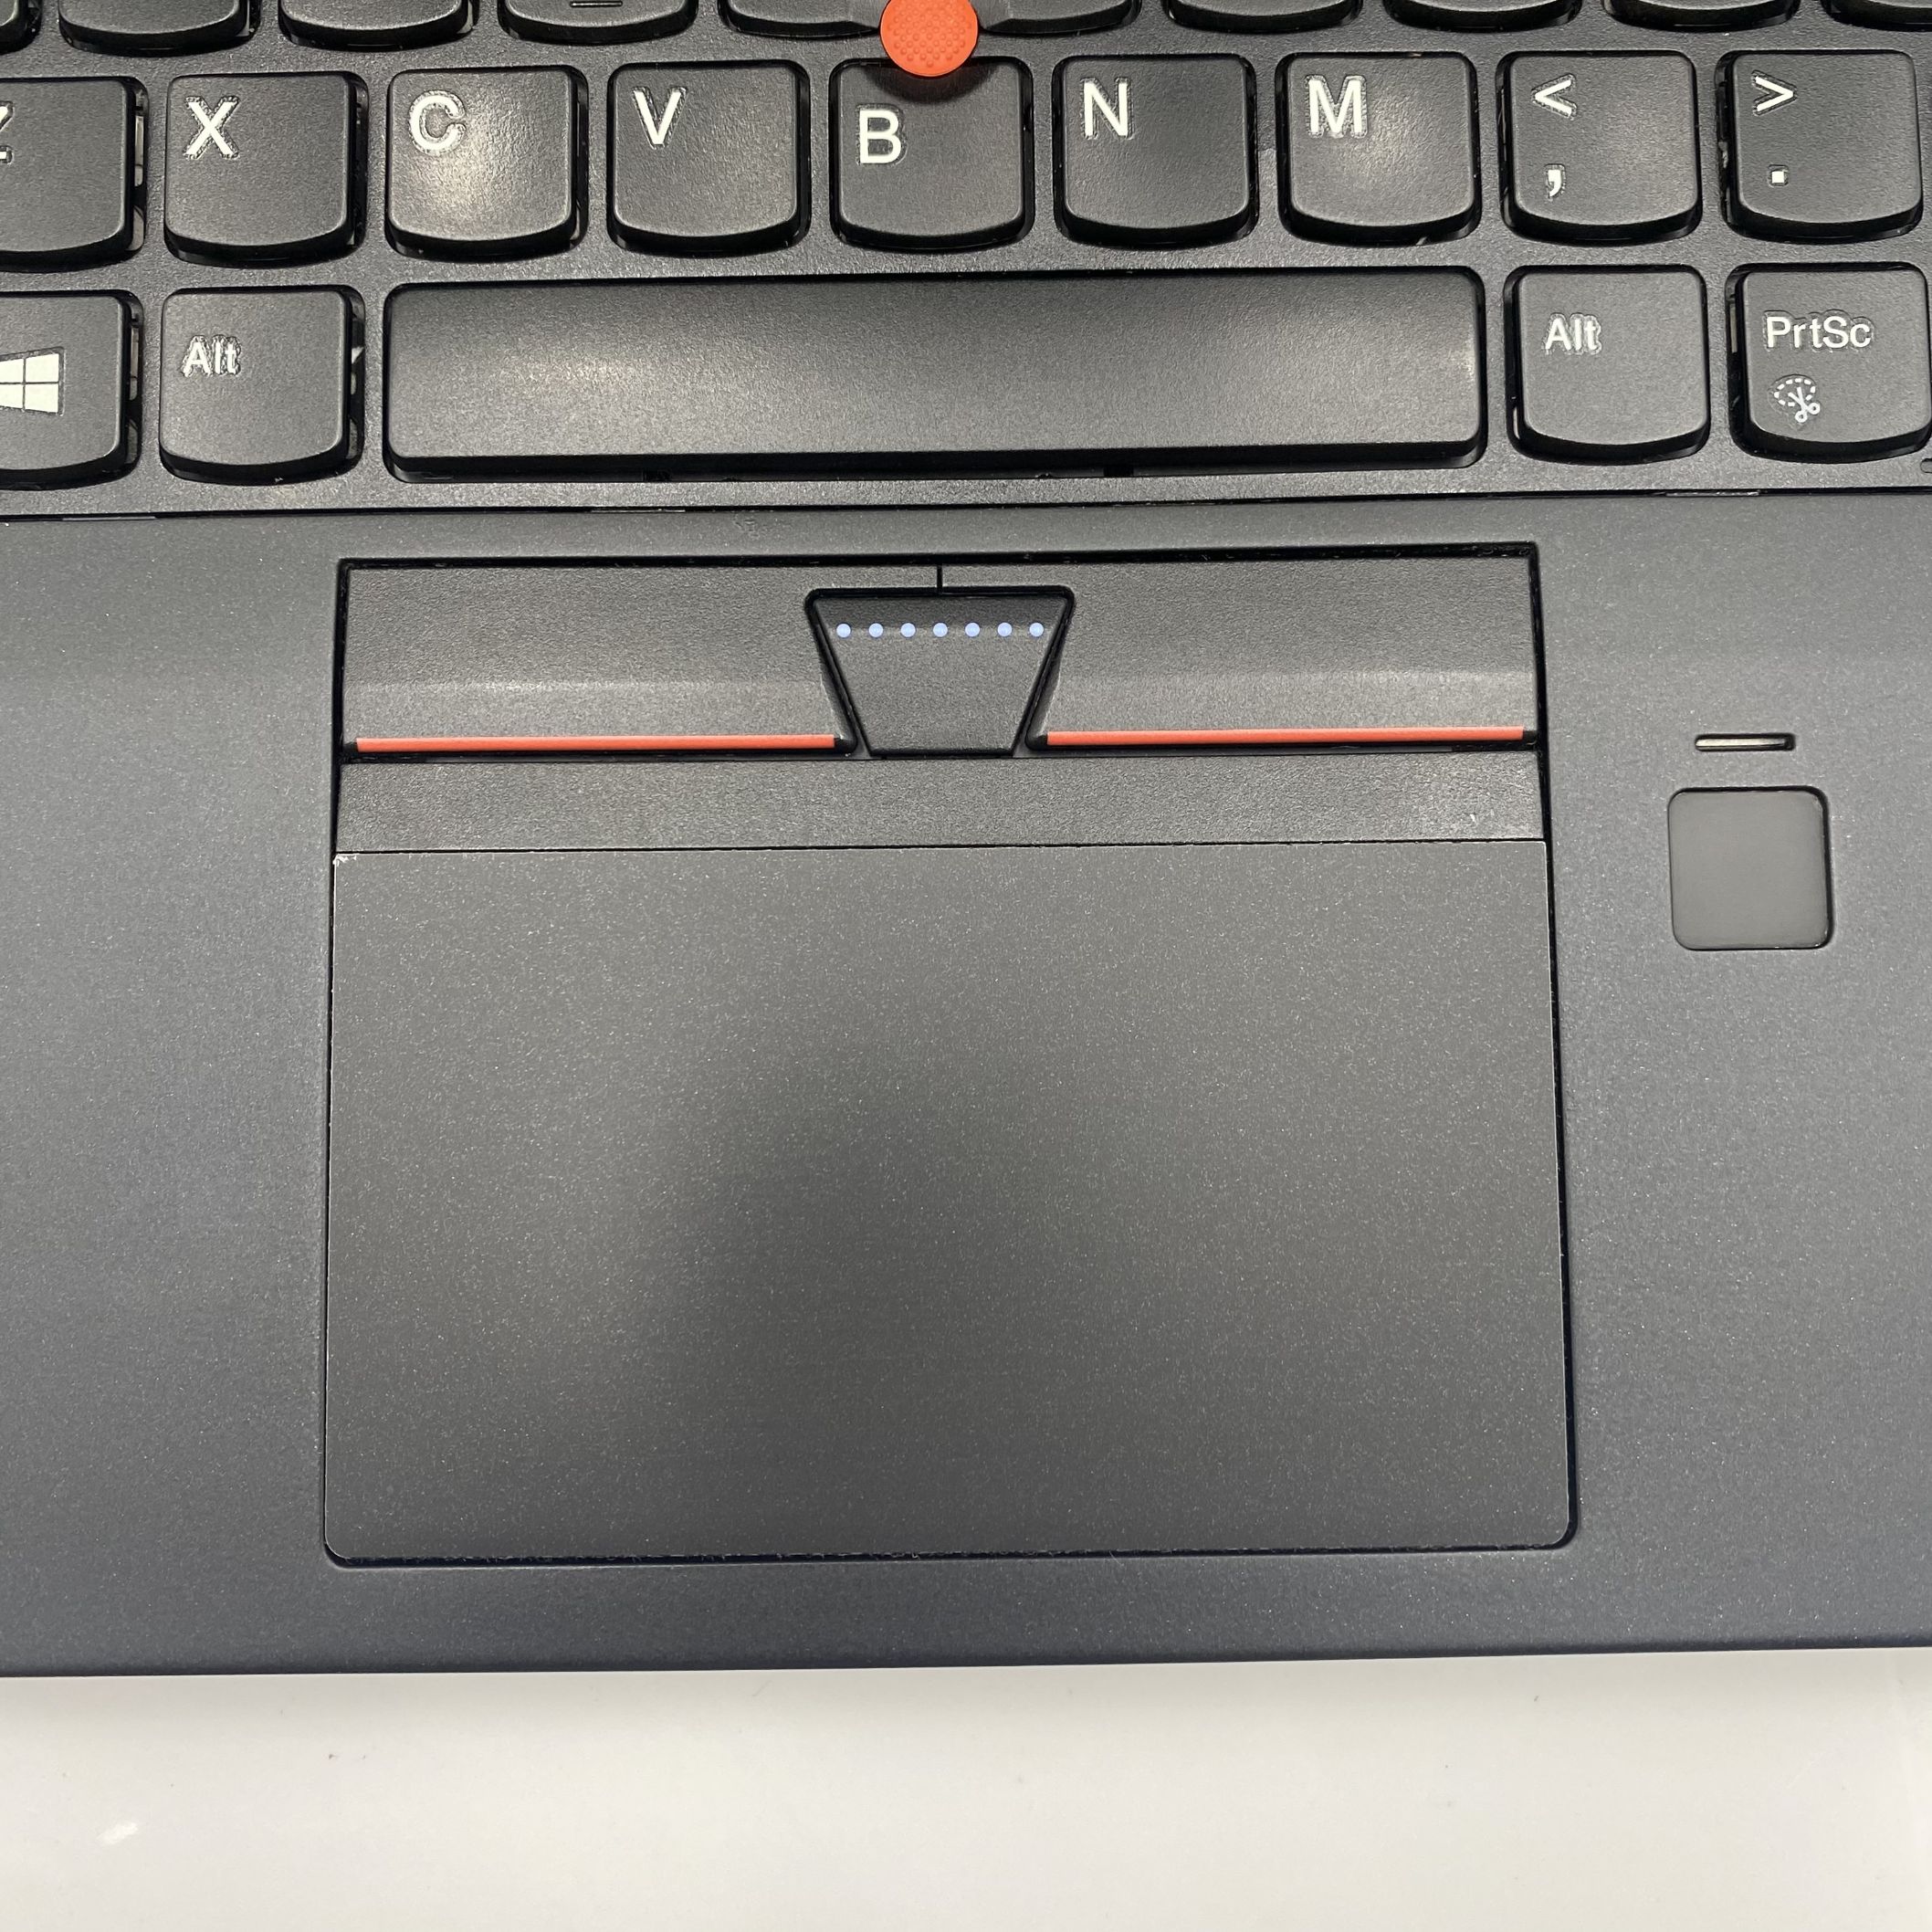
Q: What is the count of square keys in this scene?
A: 13